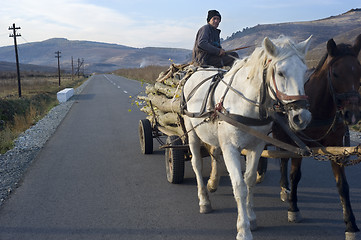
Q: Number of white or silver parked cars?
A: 0